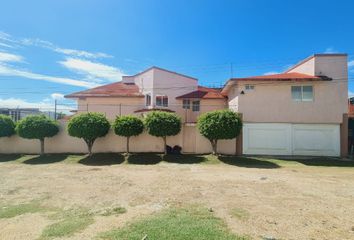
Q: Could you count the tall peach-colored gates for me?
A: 1